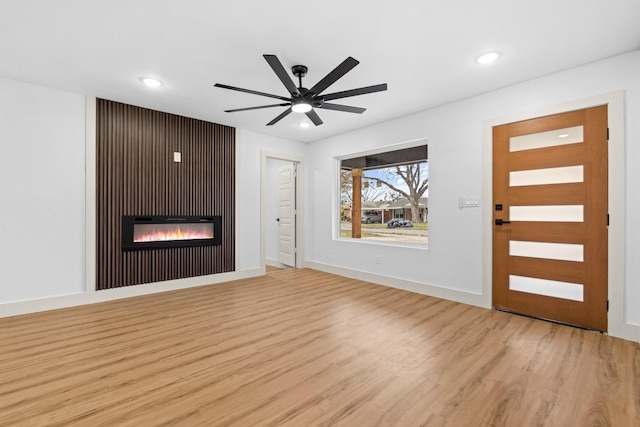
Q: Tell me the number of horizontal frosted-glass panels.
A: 5